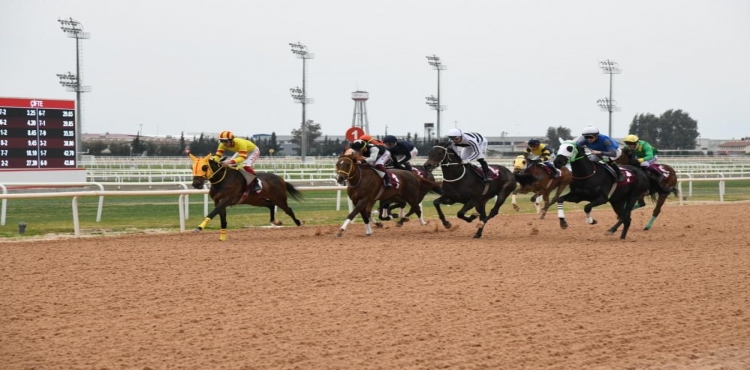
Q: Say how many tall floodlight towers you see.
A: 4